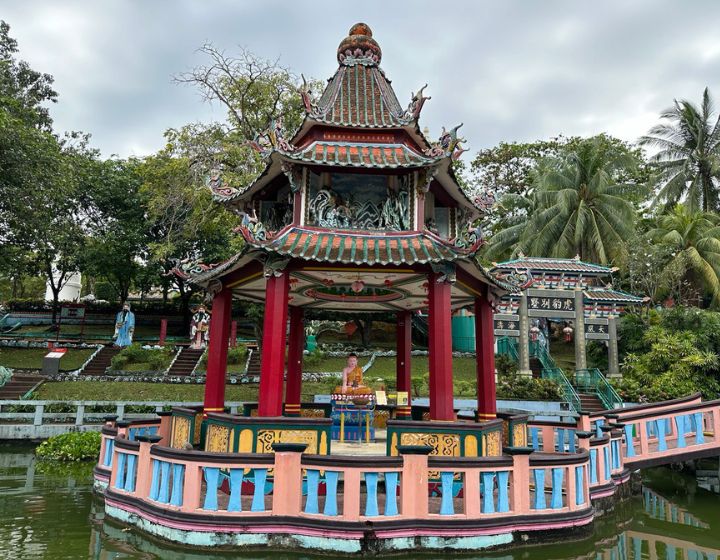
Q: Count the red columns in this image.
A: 6